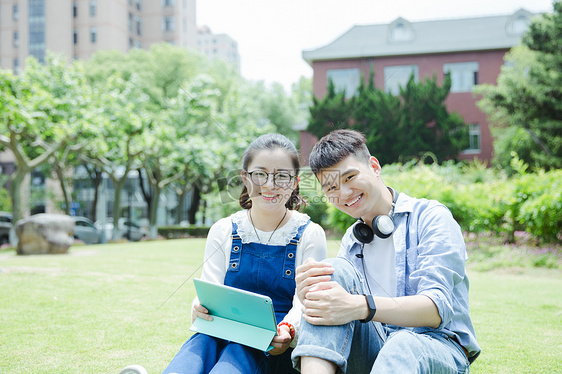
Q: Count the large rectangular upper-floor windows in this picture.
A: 3